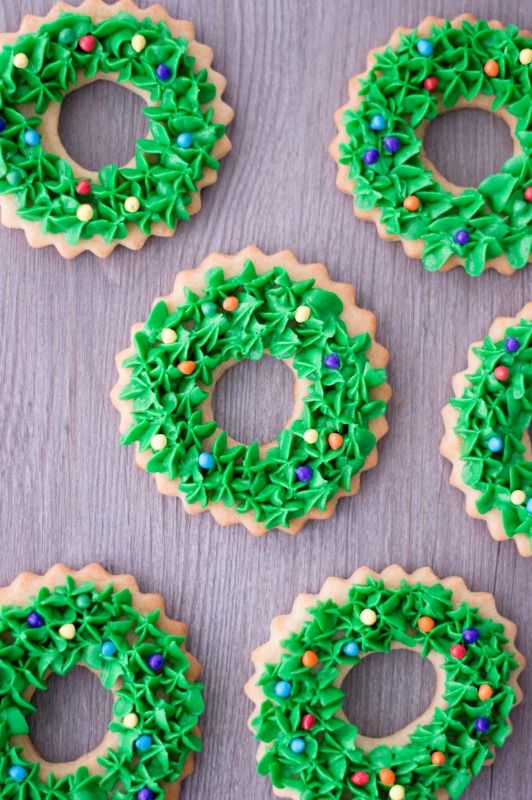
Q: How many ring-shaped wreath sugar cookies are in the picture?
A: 6